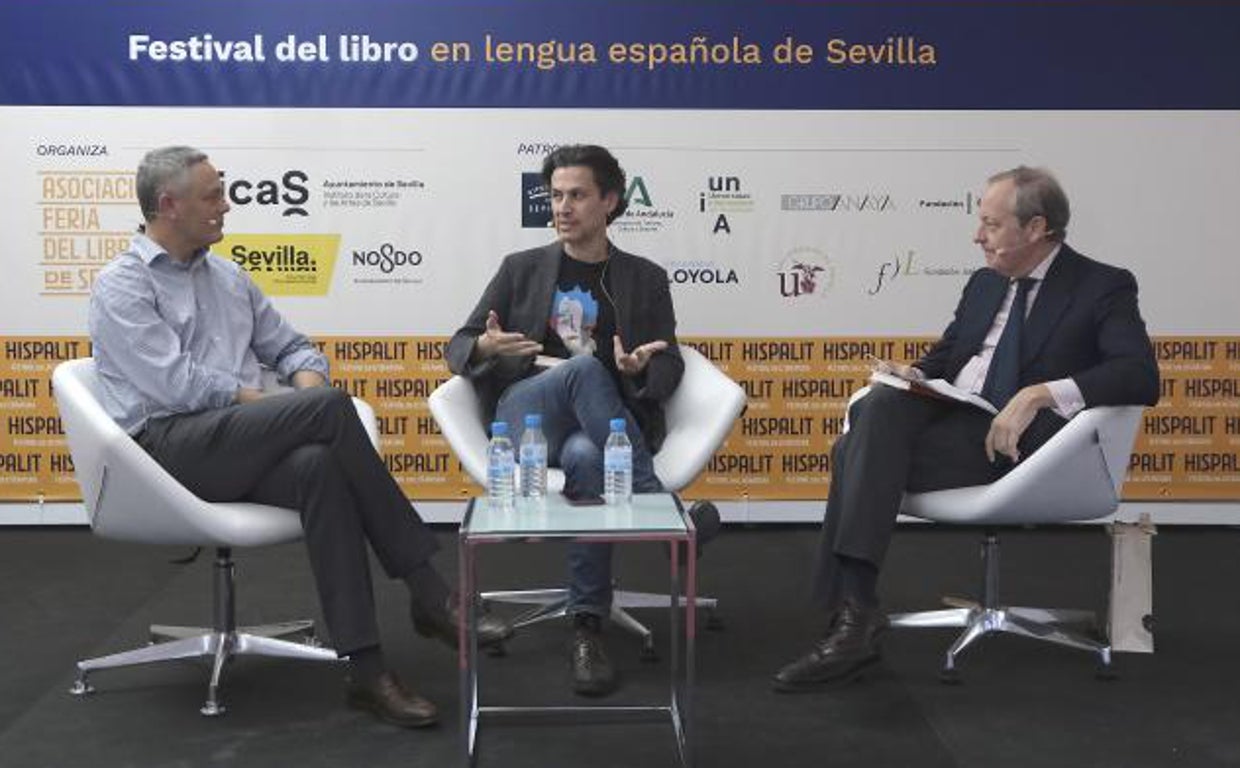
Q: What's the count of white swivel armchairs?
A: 3